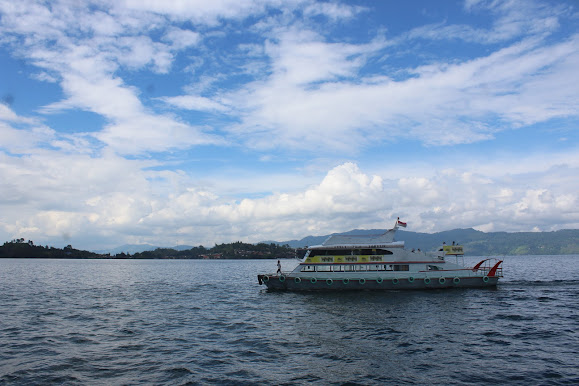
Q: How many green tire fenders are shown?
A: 14